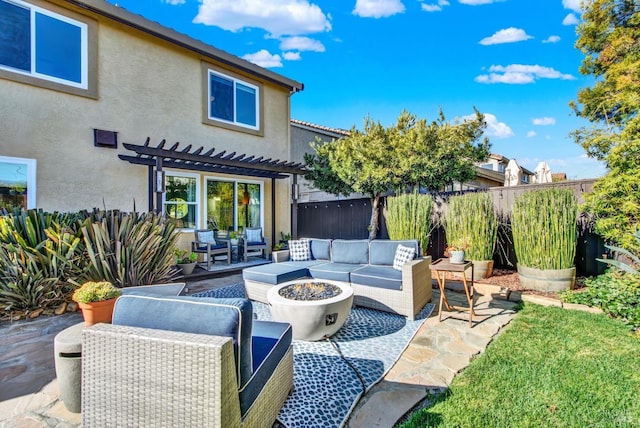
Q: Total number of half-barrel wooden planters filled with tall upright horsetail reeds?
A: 3